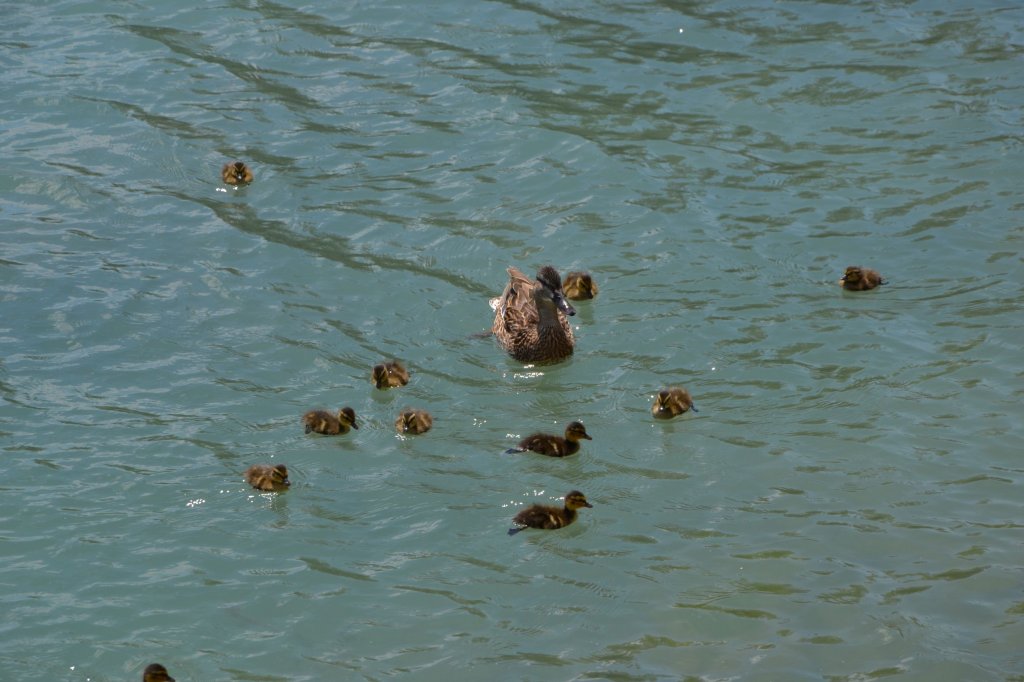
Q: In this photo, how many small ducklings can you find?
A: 11